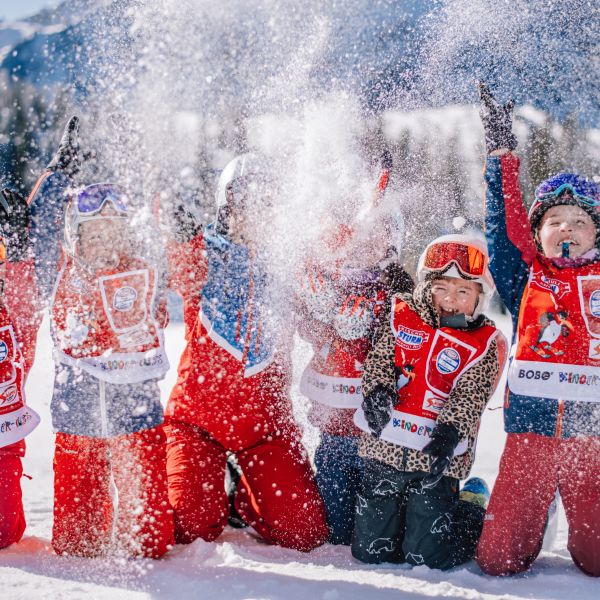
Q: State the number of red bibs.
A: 5